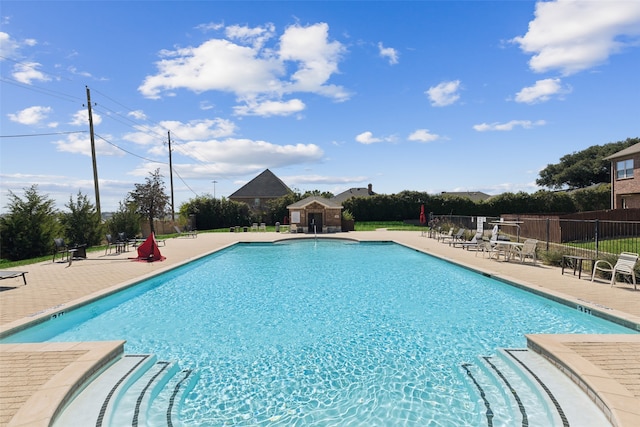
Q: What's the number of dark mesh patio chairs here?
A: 3